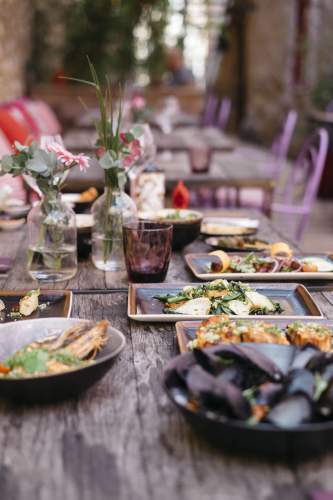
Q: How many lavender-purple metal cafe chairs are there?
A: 4